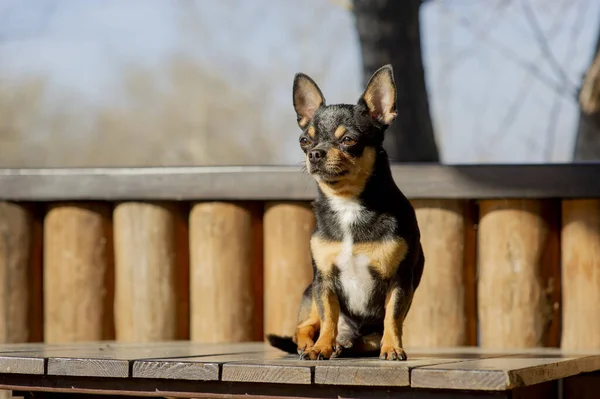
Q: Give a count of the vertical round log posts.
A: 8